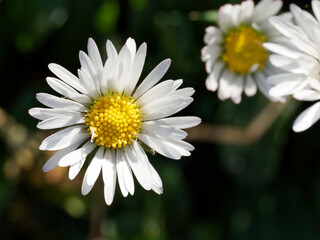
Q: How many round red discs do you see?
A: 0